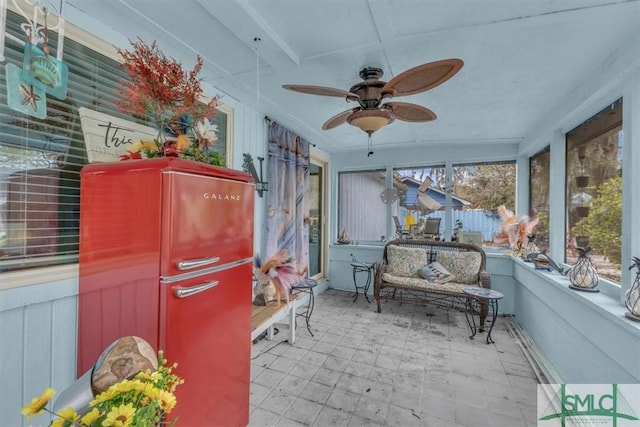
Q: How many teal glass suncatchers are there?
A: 2